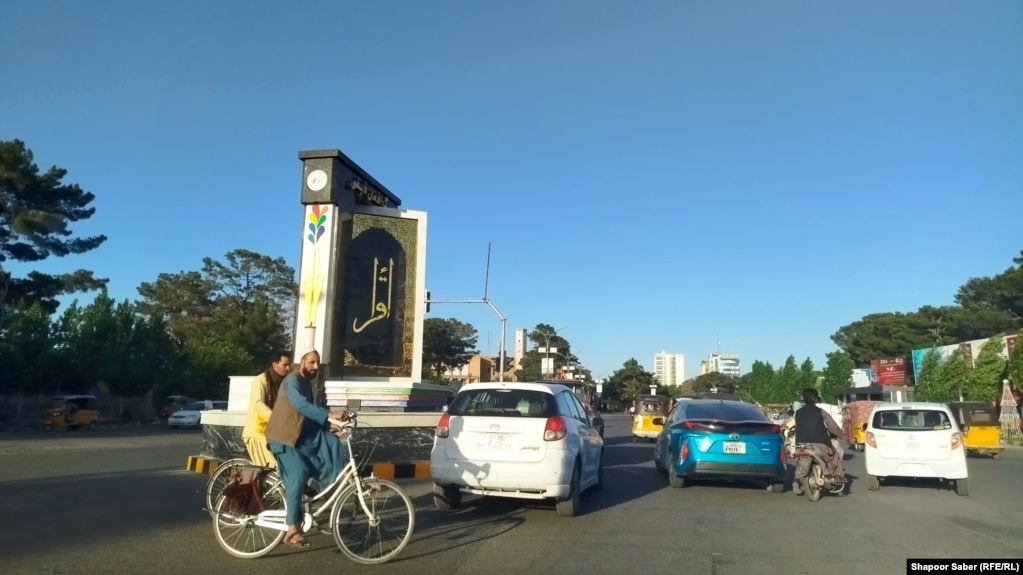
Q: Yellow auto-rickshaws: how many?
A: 4